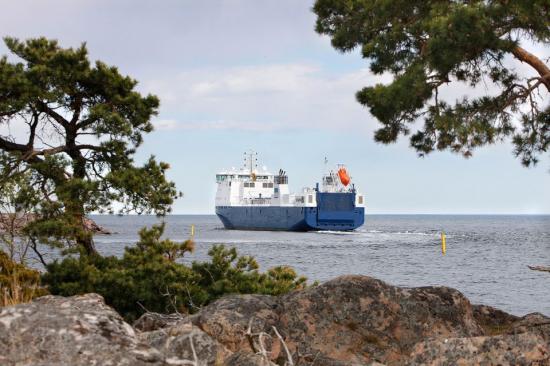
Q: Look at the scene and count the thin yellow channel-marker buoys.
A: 2